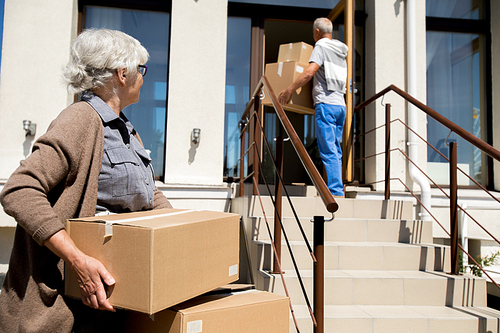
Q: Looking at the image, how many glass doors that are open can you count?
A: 1